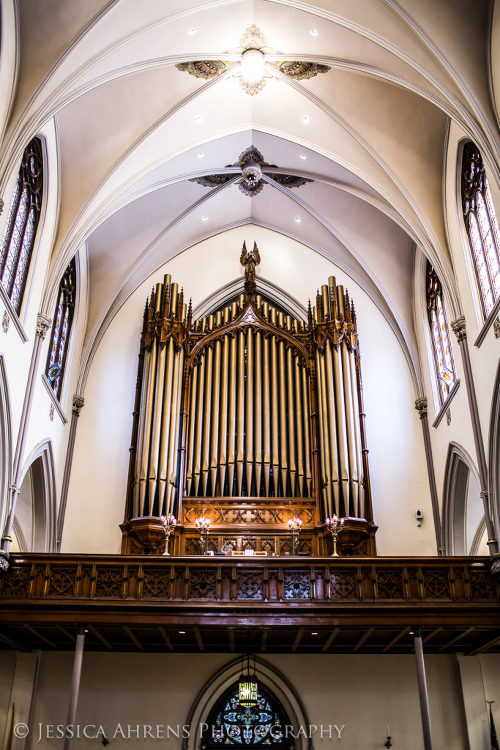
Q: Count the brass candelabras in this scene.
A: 4